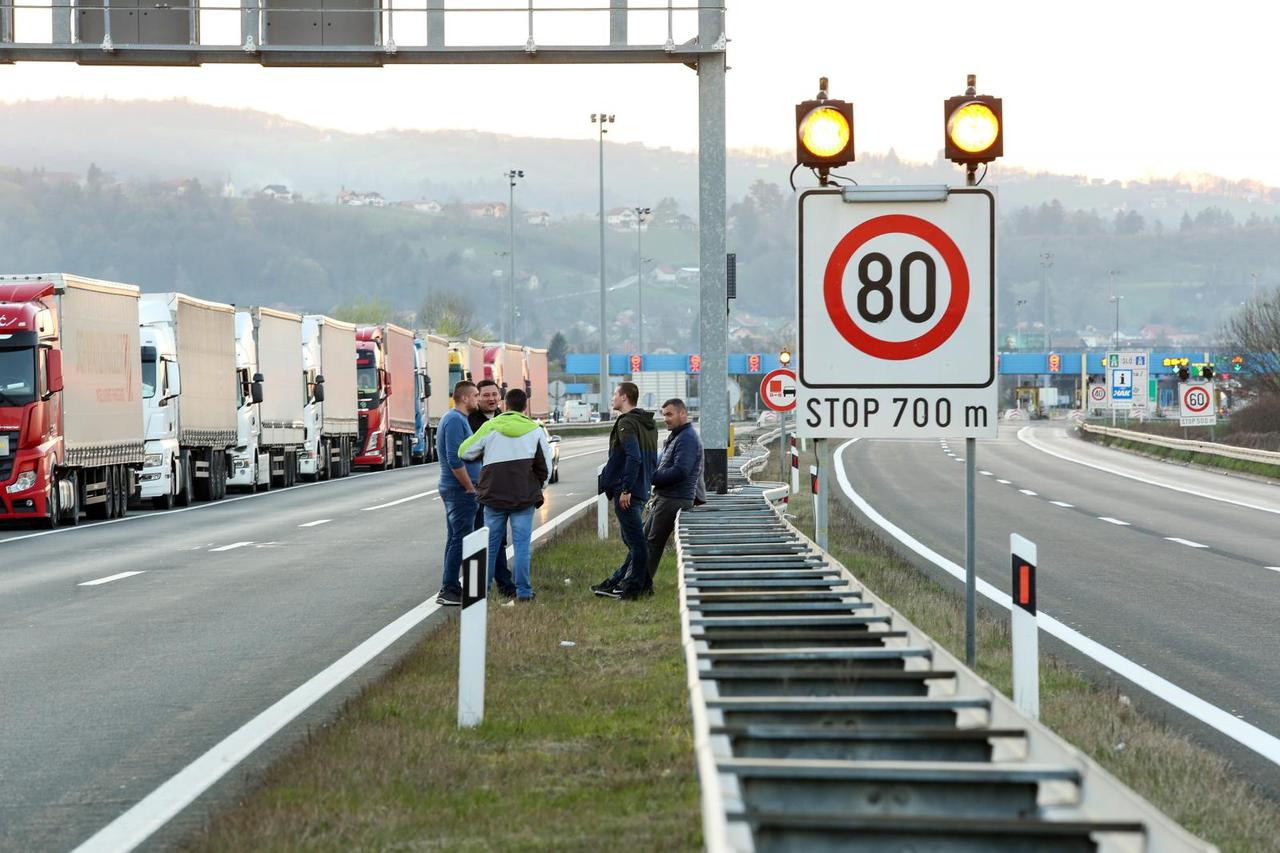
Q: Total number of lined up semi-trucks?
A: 9